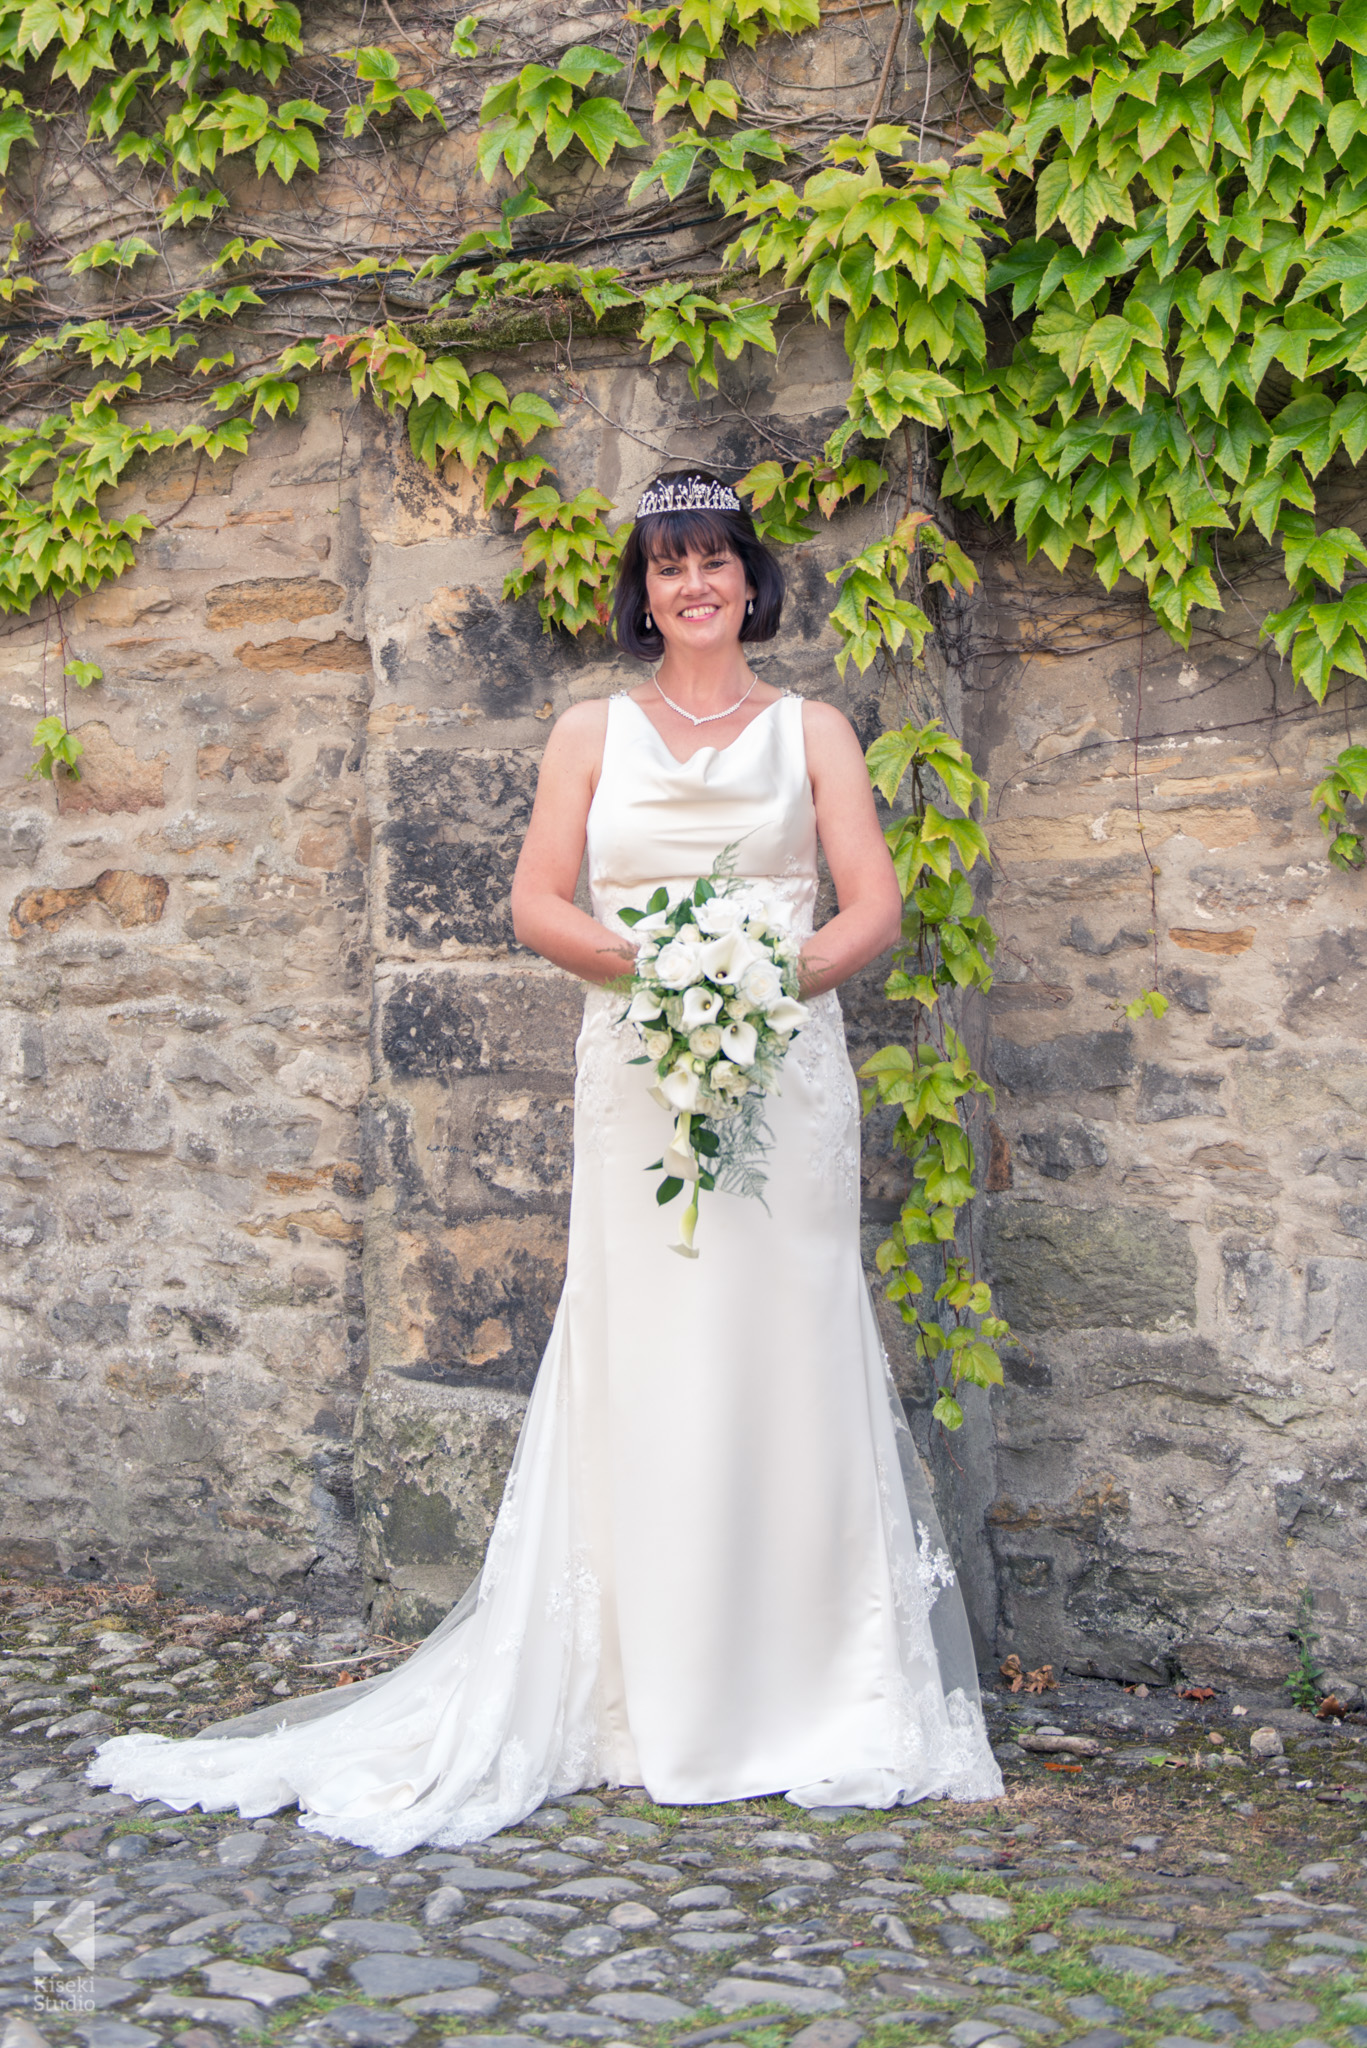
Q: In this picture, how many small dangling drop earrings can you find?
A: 2